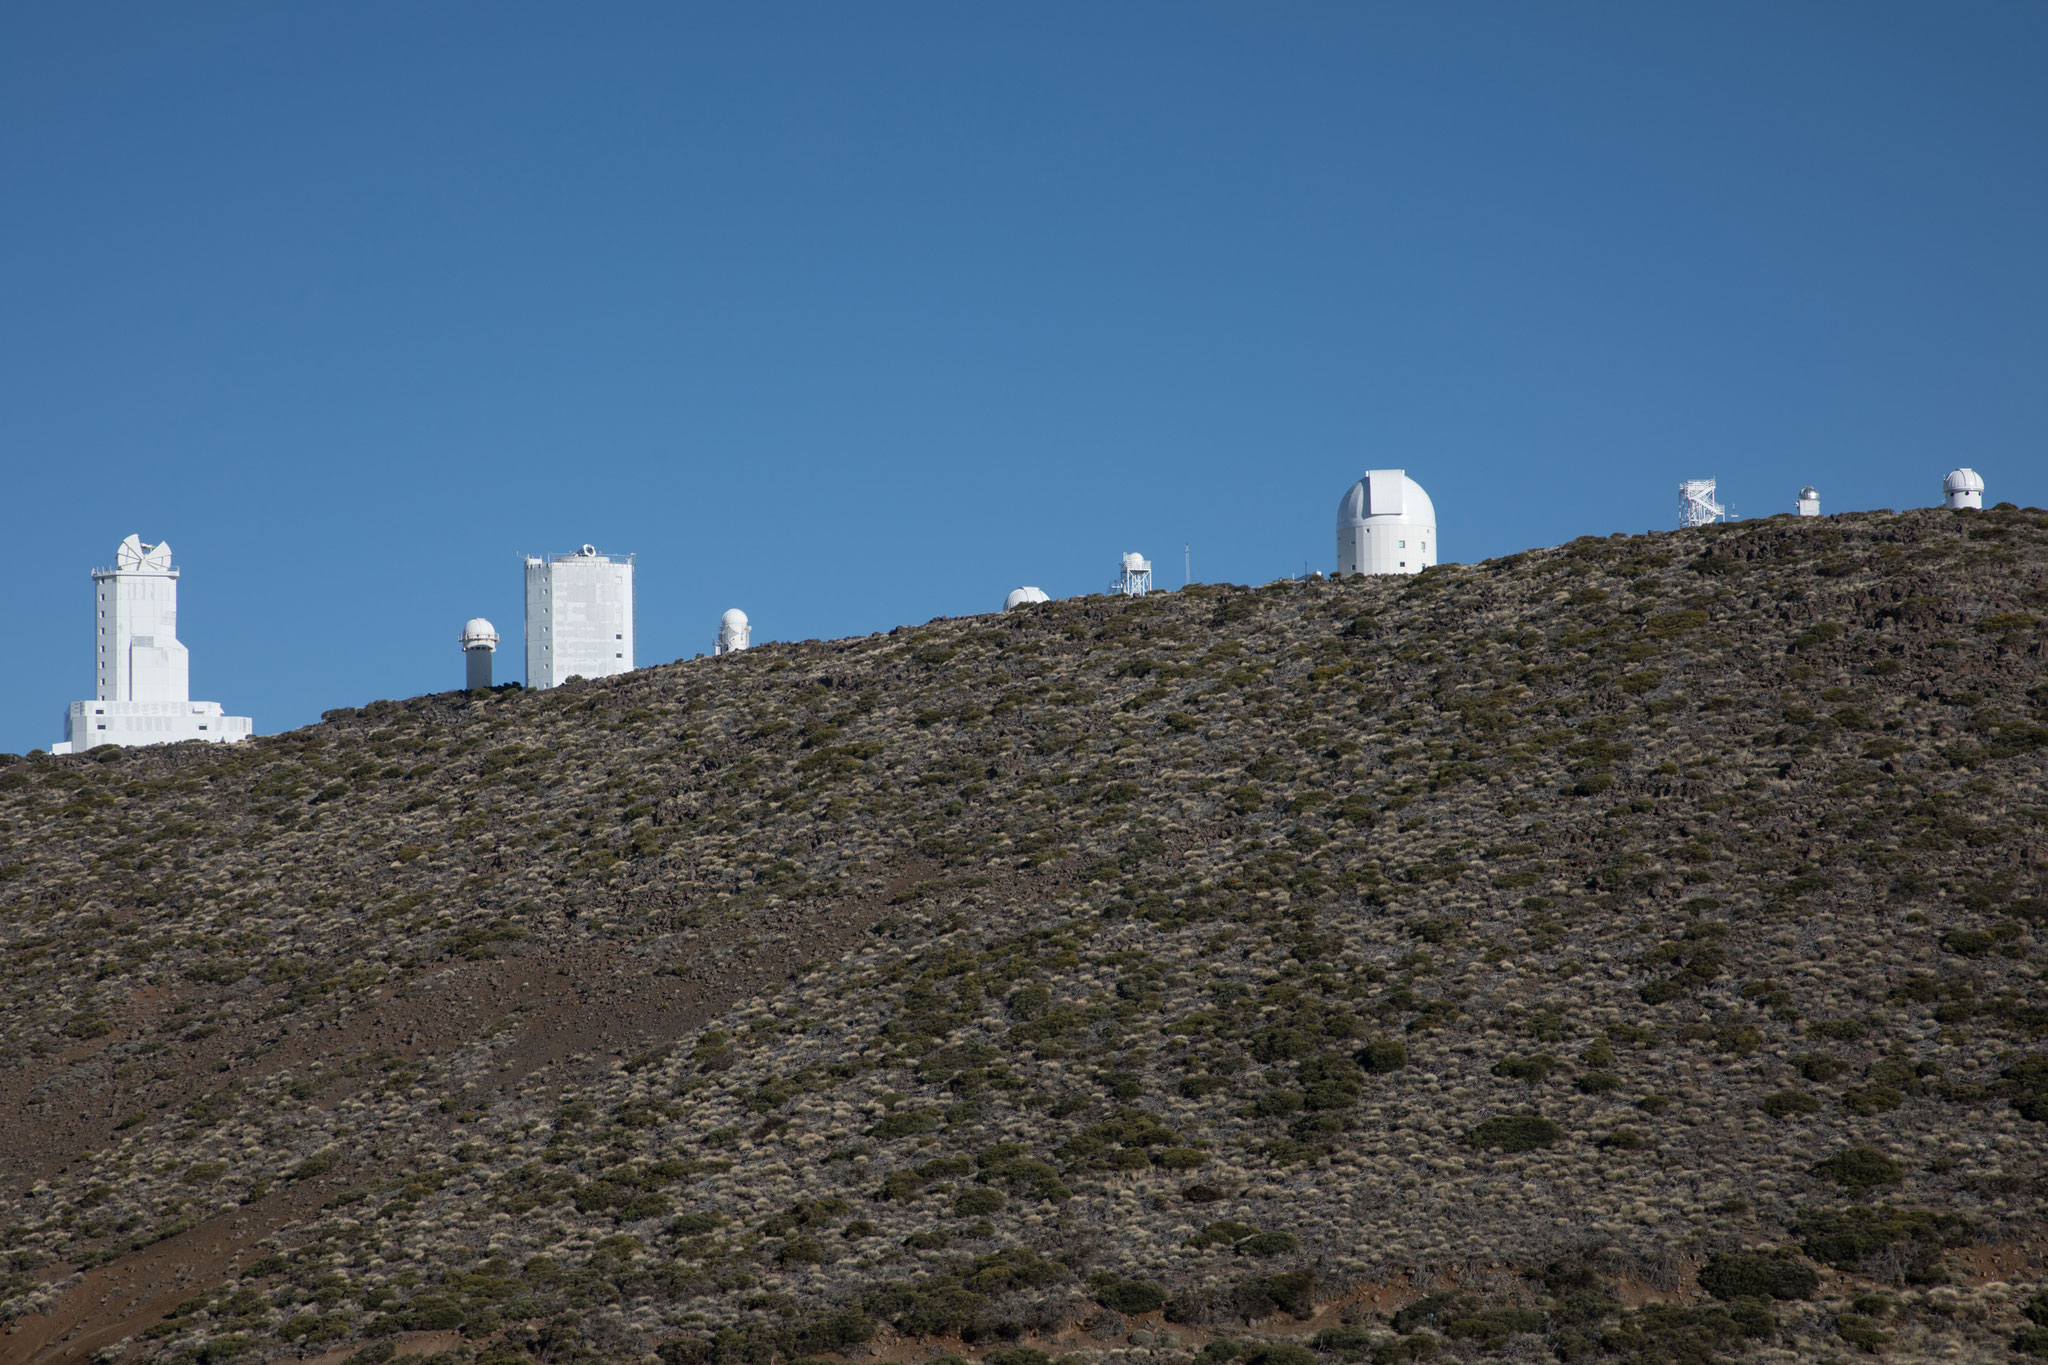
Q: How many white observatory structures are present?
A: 10